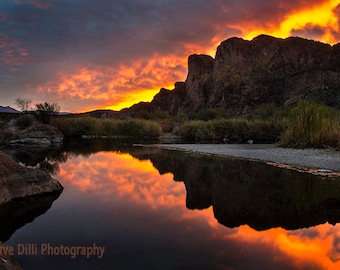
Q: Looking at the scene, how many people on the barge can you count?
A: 0